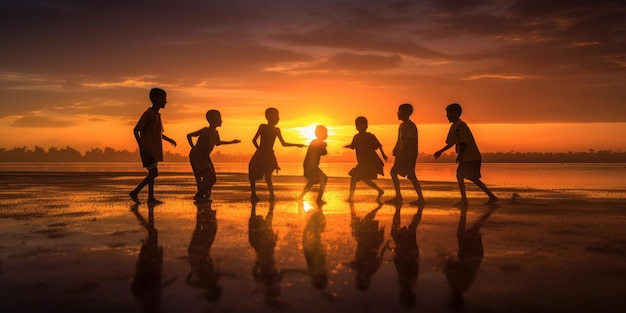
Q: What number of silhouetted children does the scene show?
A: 7